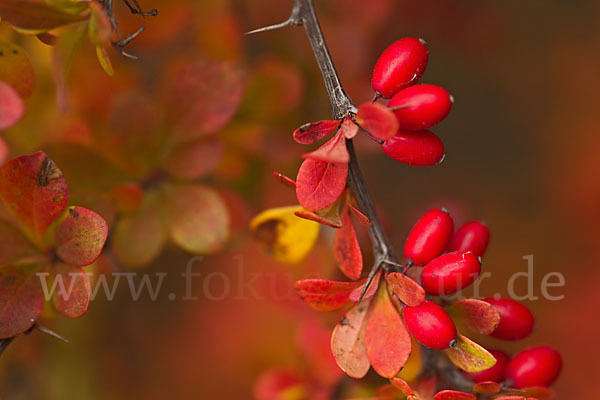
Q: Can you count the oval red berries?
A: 10